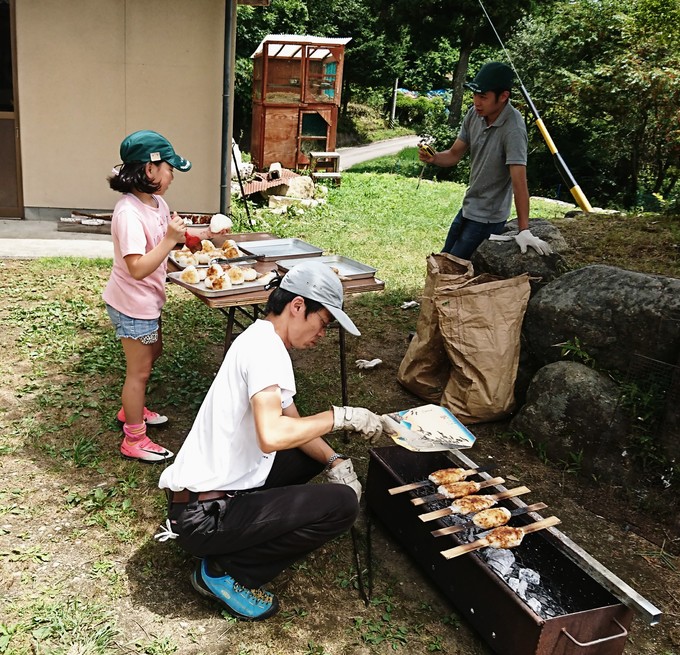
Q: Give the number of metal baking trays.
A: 4